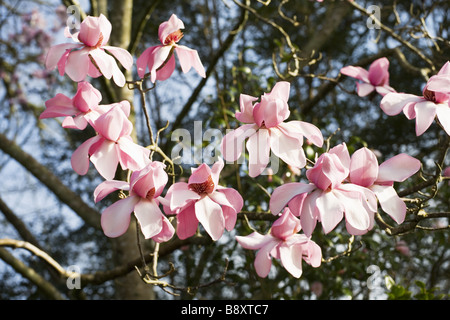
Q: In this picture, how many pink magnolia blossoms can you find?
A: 12